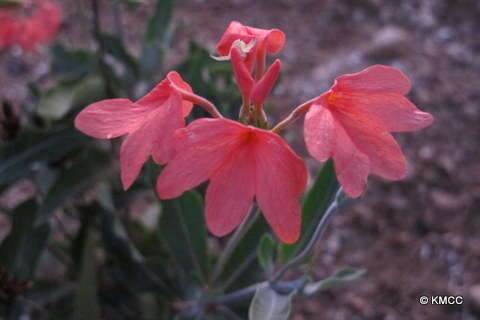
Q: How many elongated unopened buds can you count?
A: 2